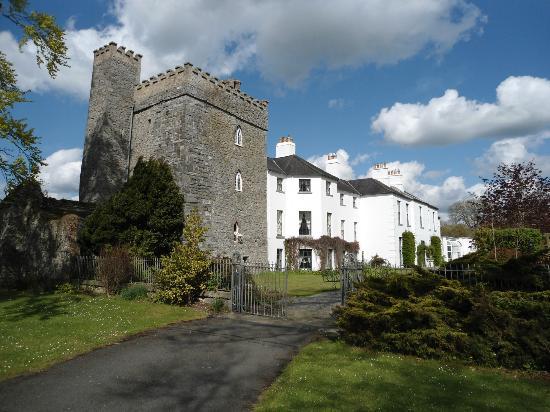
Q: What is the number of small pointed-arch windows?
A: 3